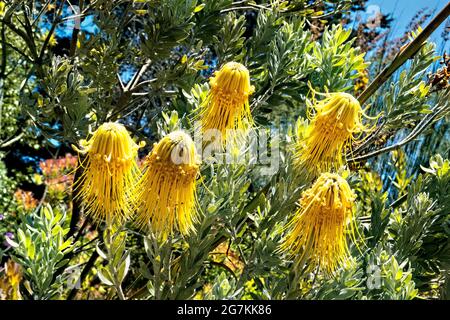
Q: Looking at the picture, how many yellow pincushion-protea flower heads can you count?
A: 5